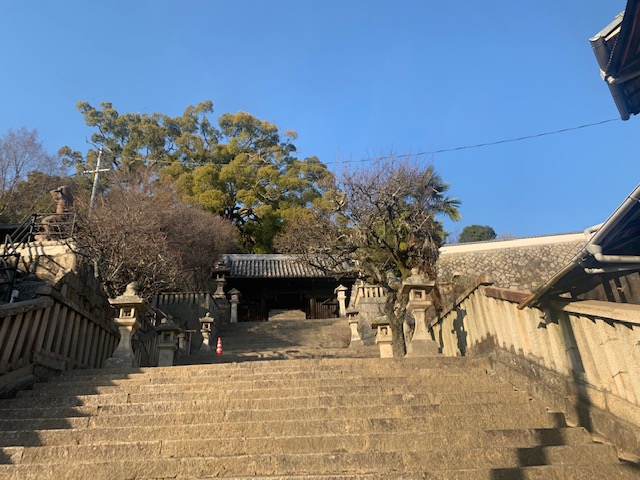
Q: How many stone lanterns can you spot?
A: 9